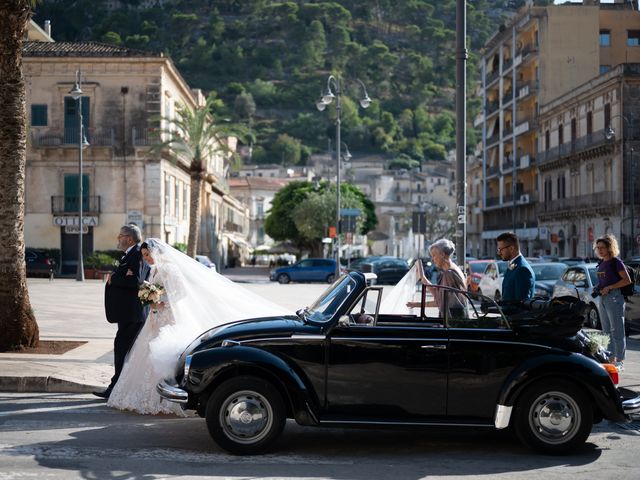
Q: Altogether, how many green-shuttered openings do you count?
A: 3